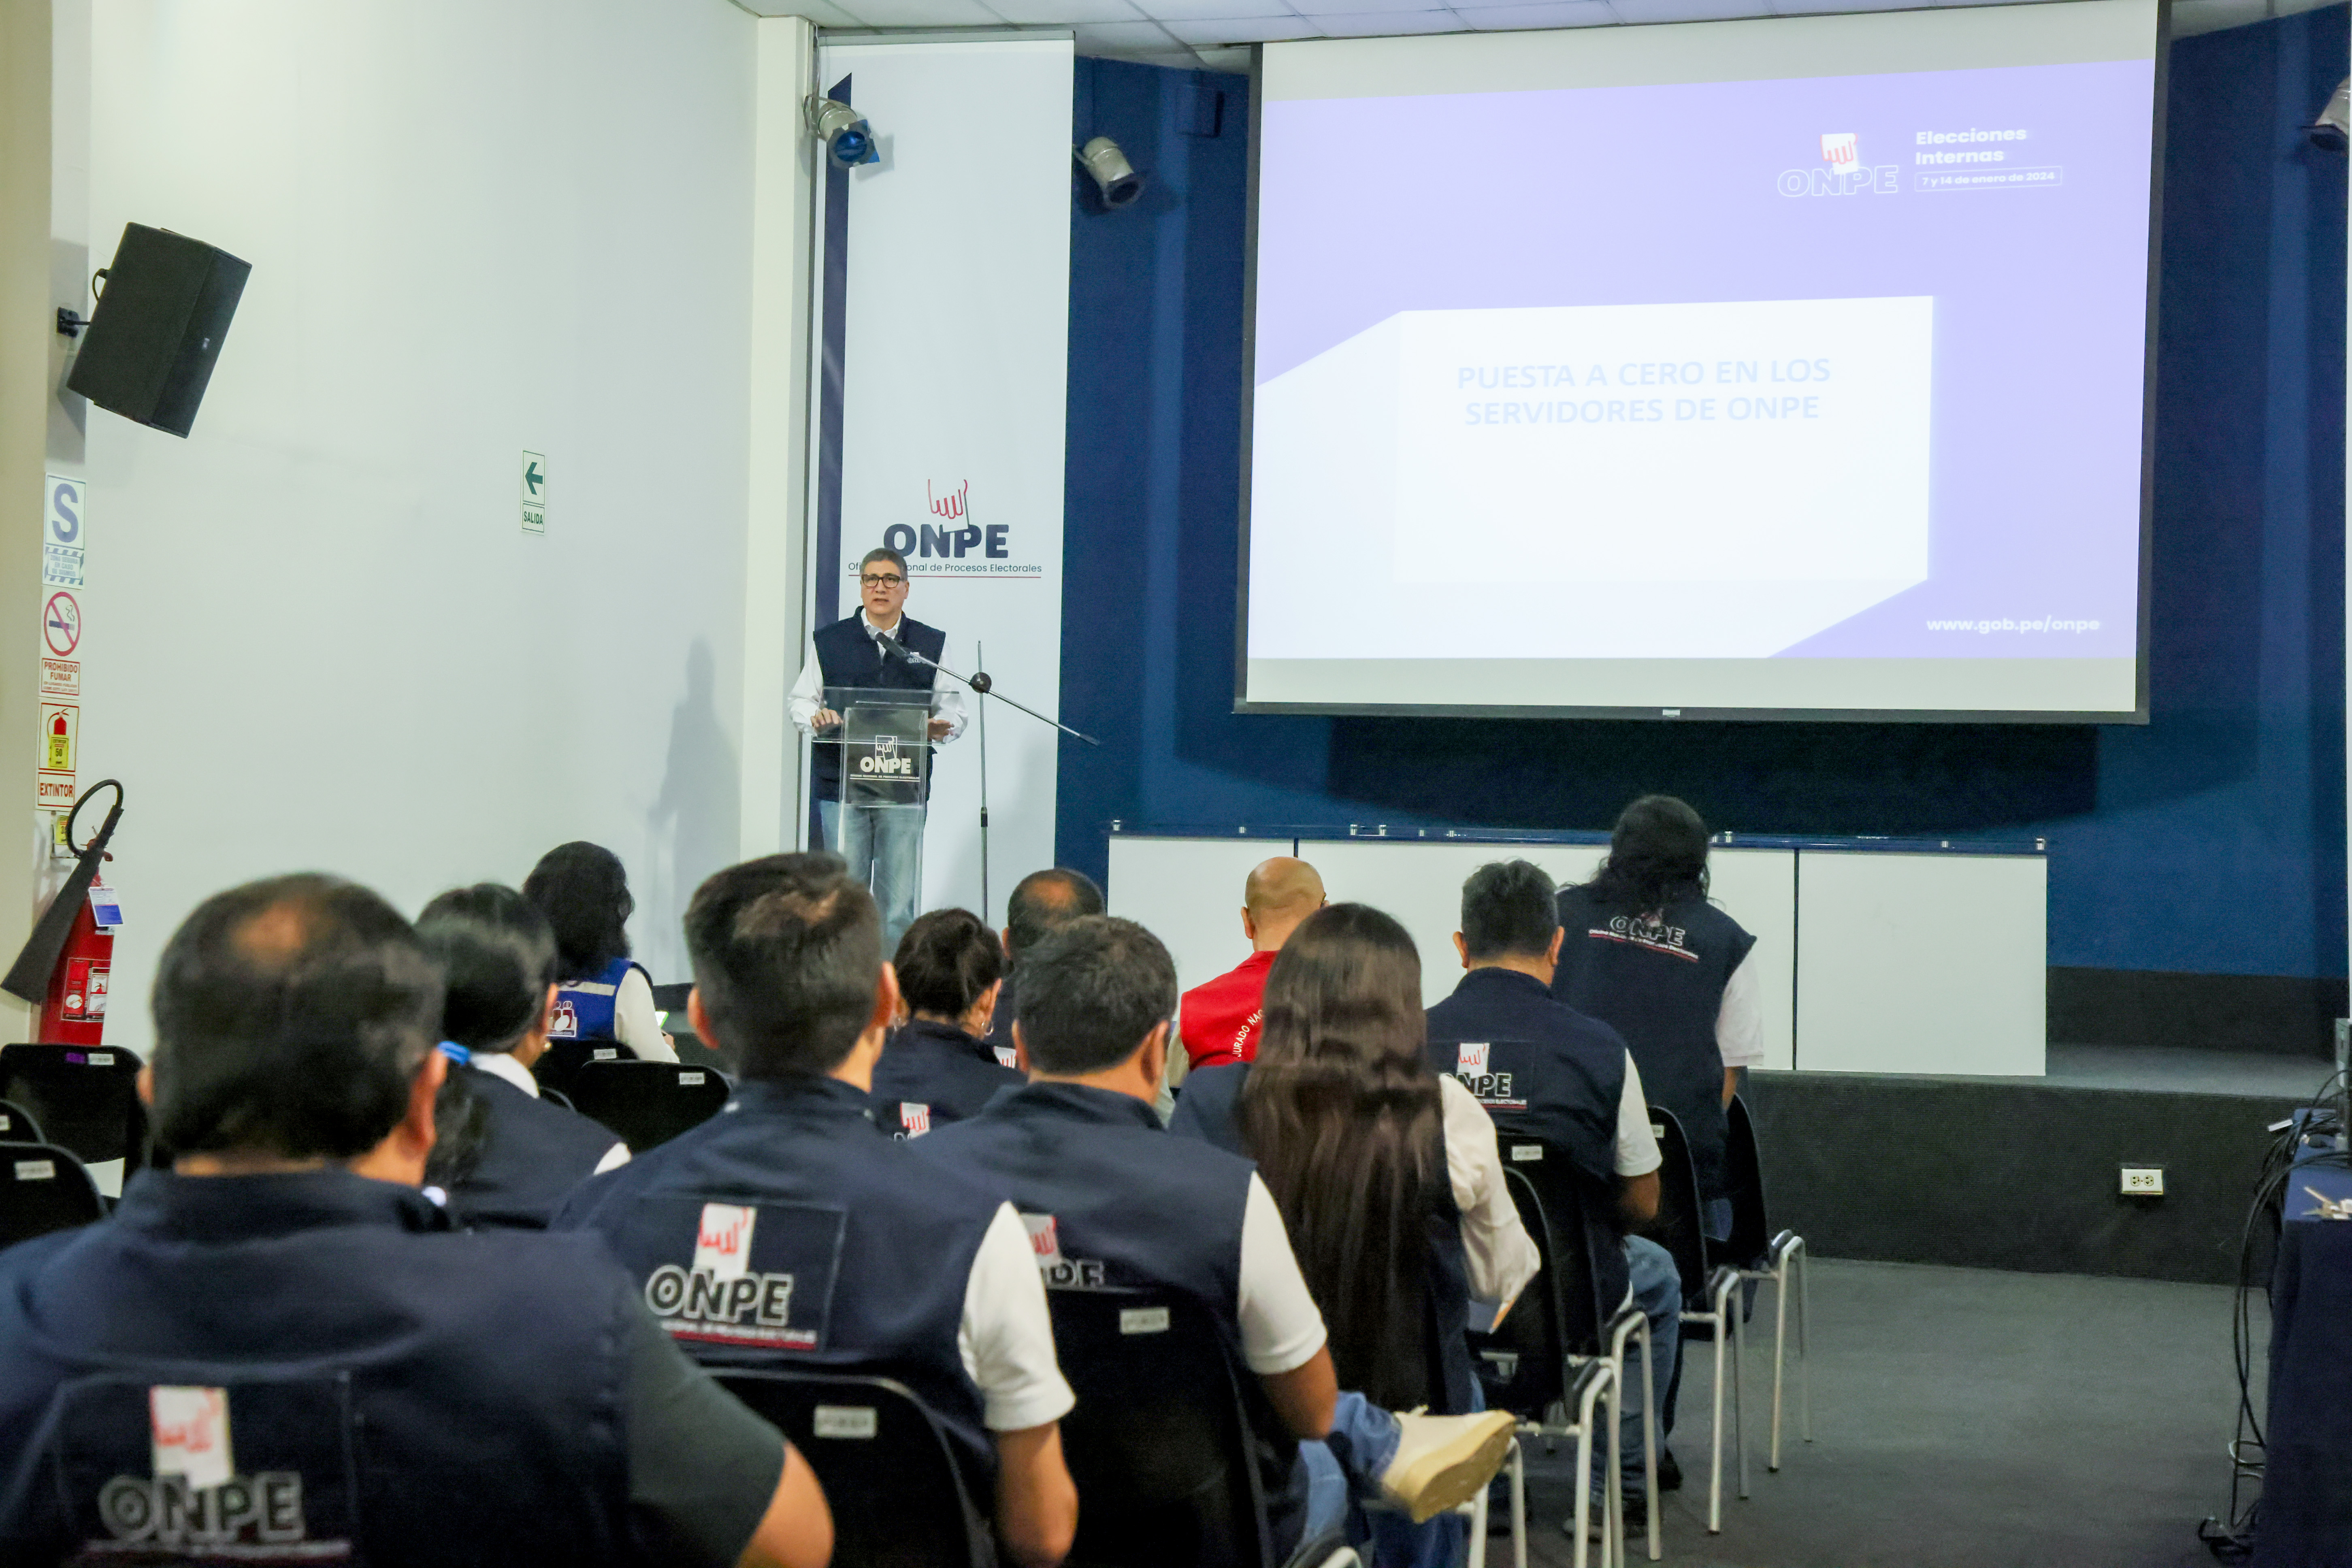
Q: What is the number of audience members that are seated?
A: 11